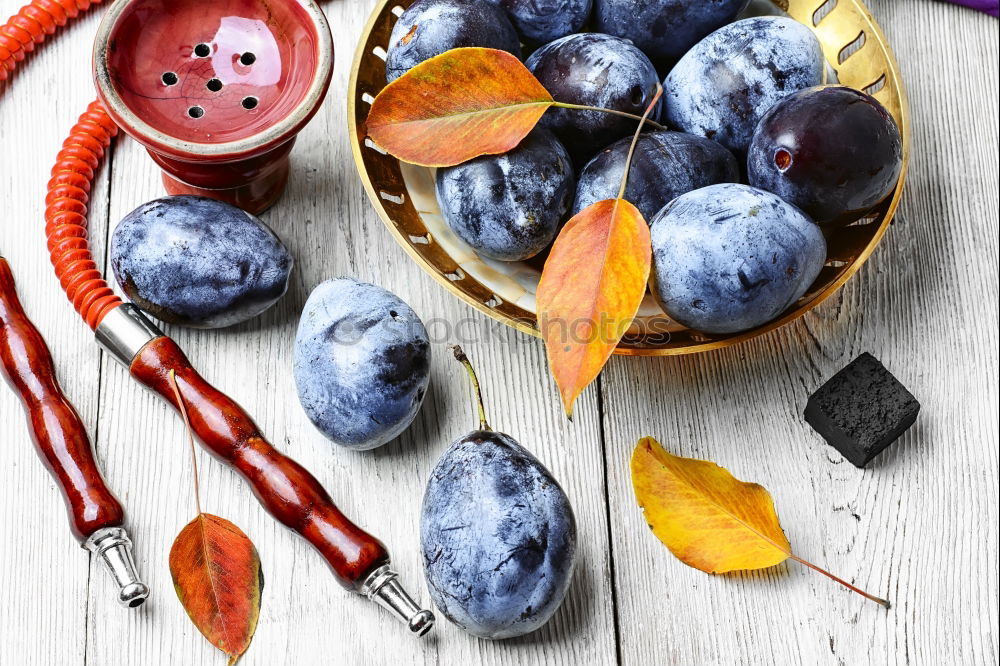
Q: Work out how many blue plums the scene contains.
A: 12